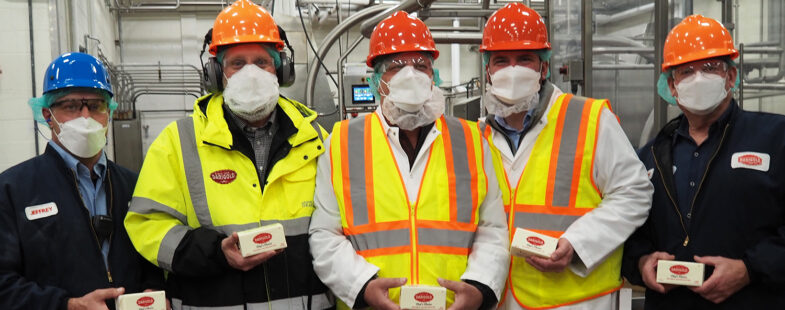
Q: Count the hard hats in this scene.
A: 5